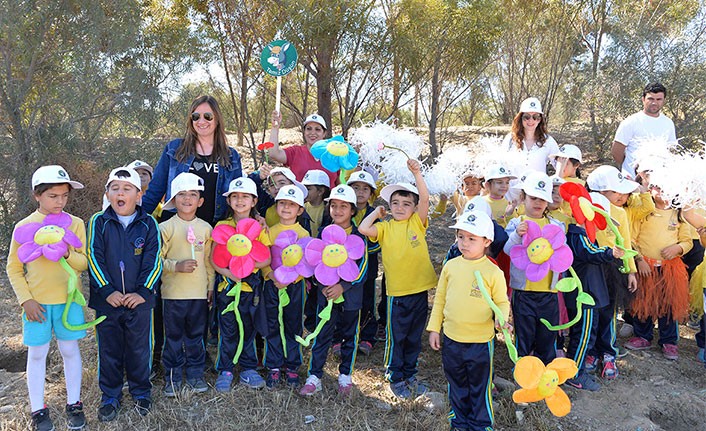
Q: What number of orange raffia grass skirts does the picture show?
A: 1